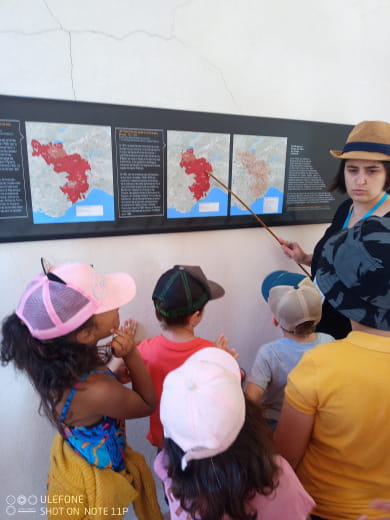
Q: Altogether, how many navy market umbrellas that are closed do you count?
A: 0